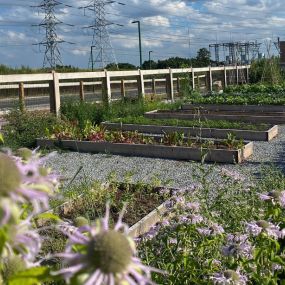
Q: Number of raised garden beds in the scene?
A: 5